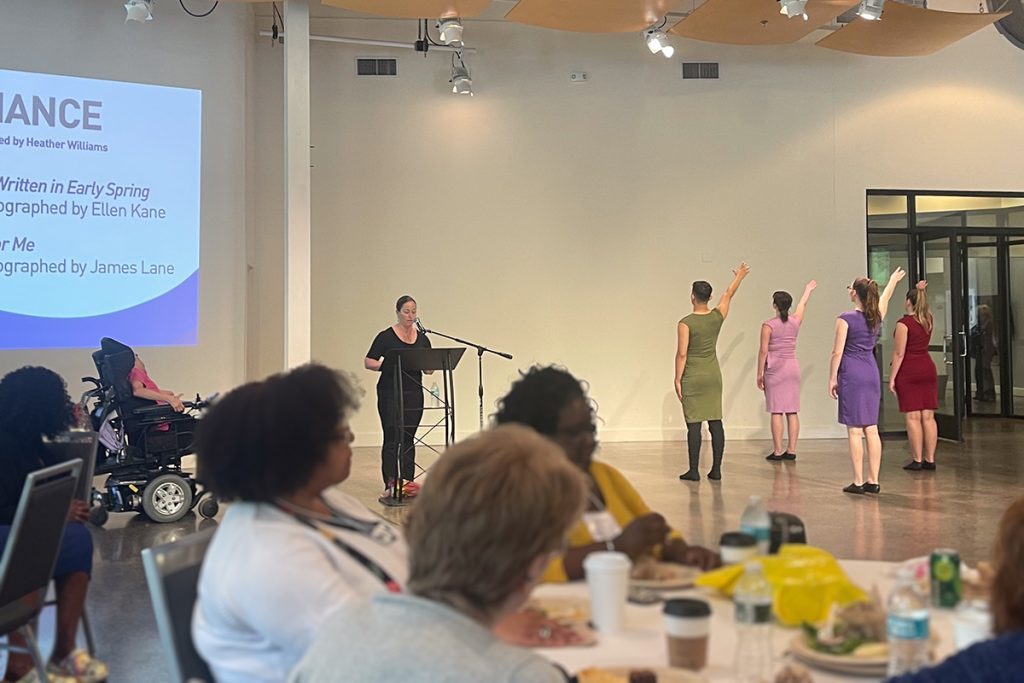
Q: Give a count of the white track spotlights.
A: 6